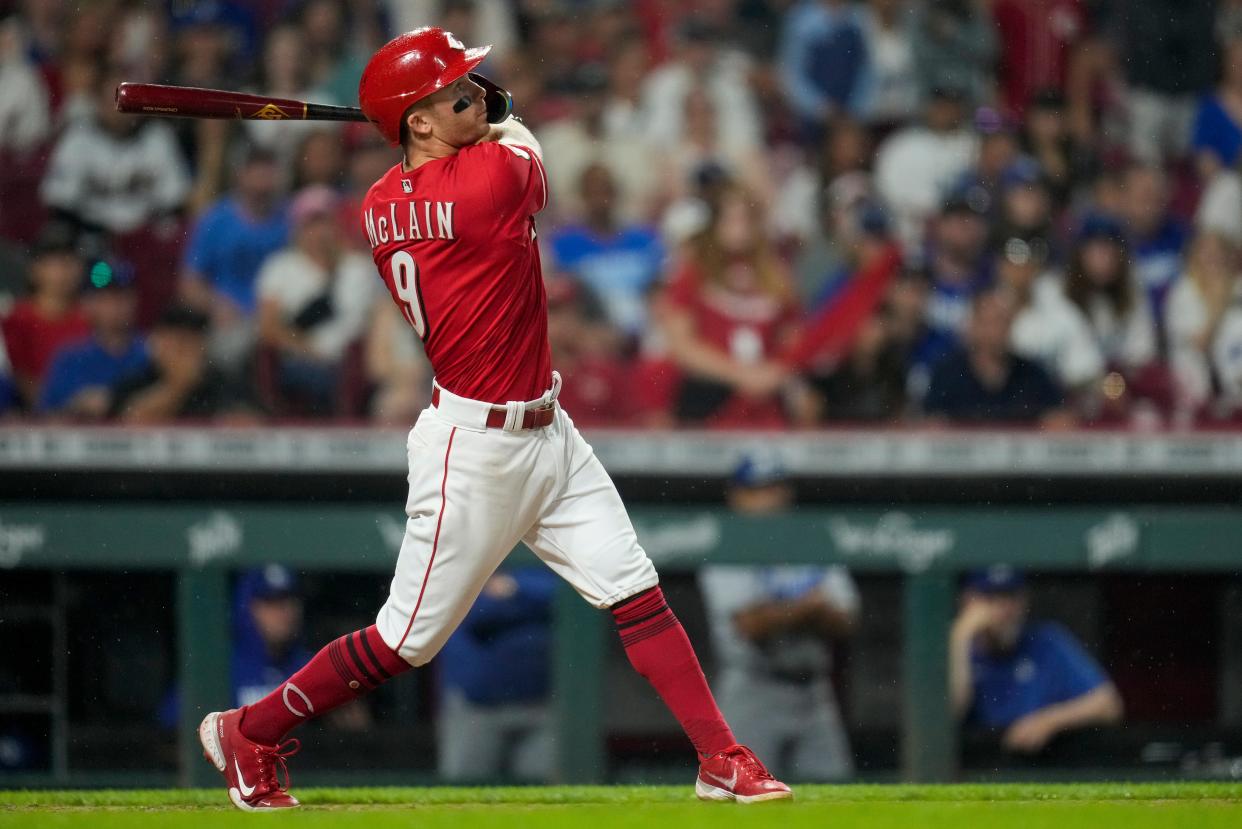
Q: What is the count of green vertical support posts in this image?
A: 3